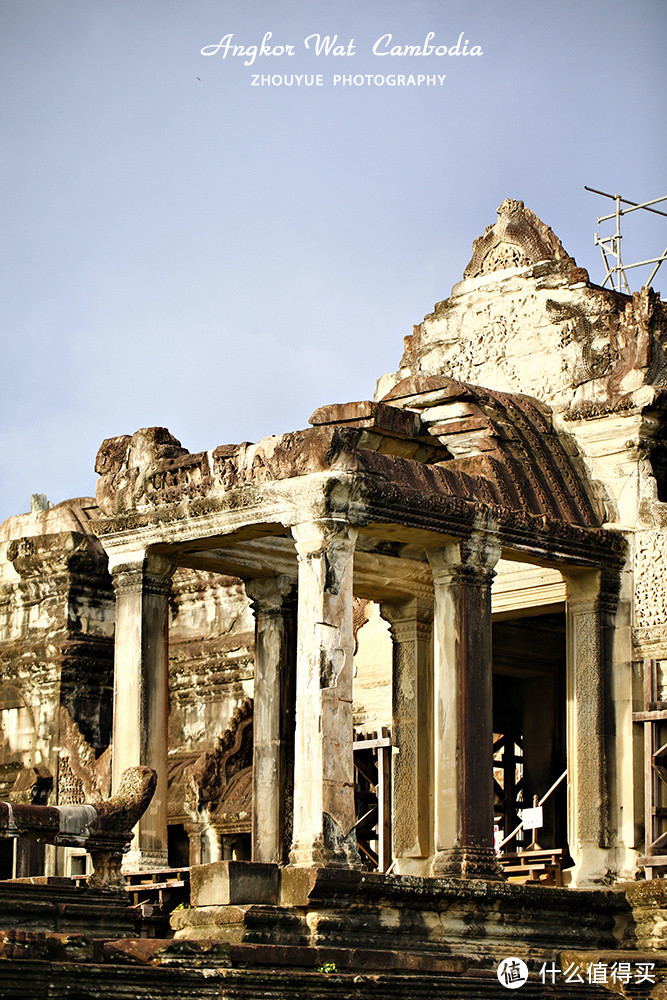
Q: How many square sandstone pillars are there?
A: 6